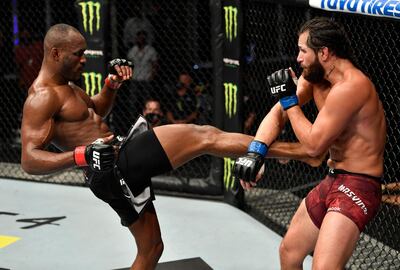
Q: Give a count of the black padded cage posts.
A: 2